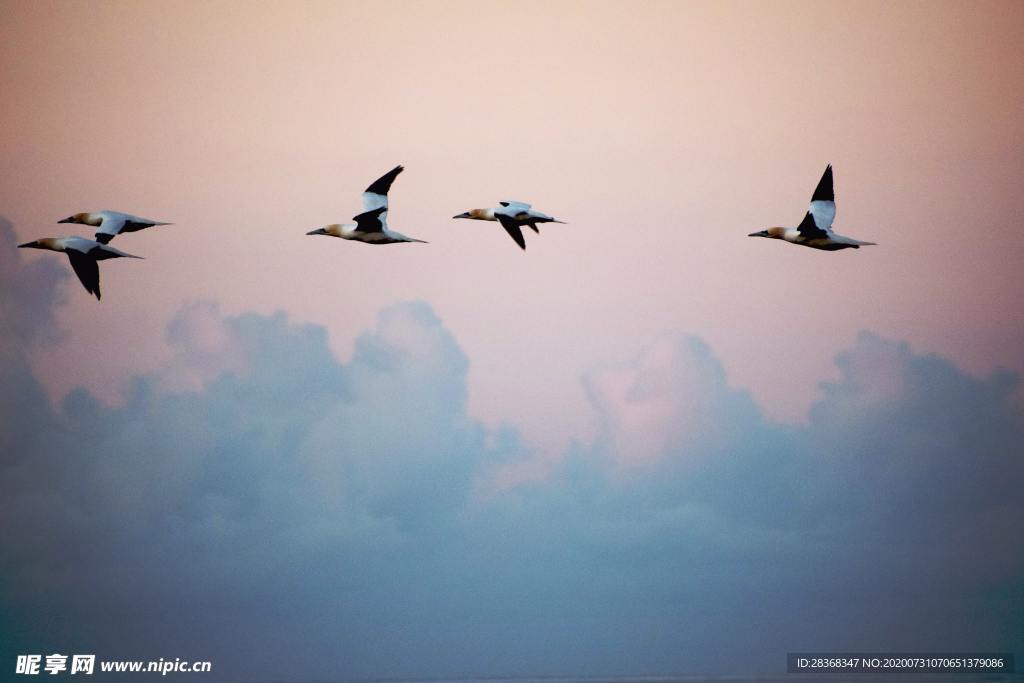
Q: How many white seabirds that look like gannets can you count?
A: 5